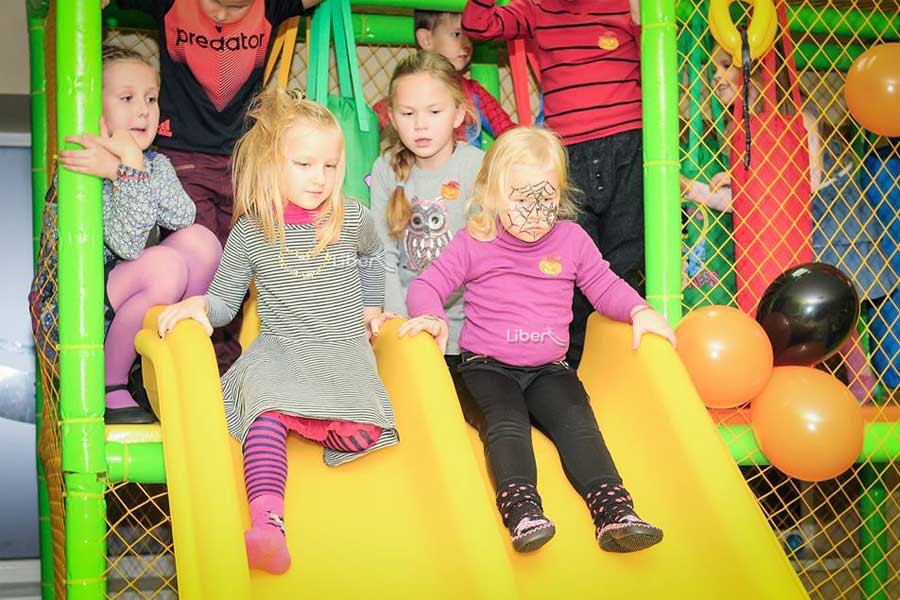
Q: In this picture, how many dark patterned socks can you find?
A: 2